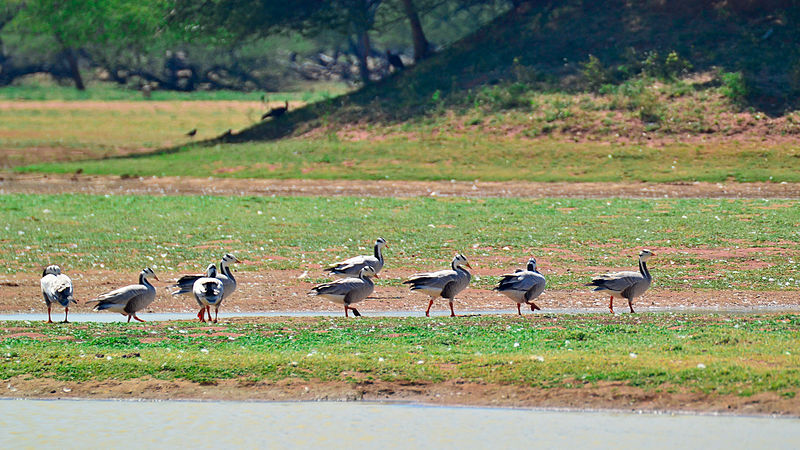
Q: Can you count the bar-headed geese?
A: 9